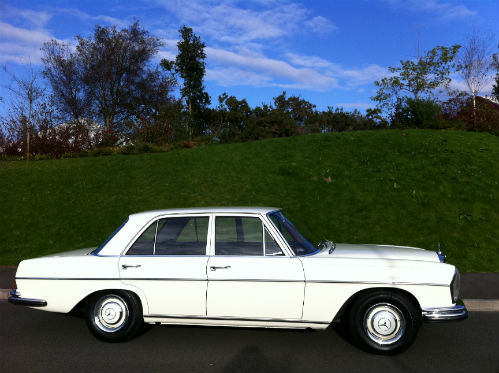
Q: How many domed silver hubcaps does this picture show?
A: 2